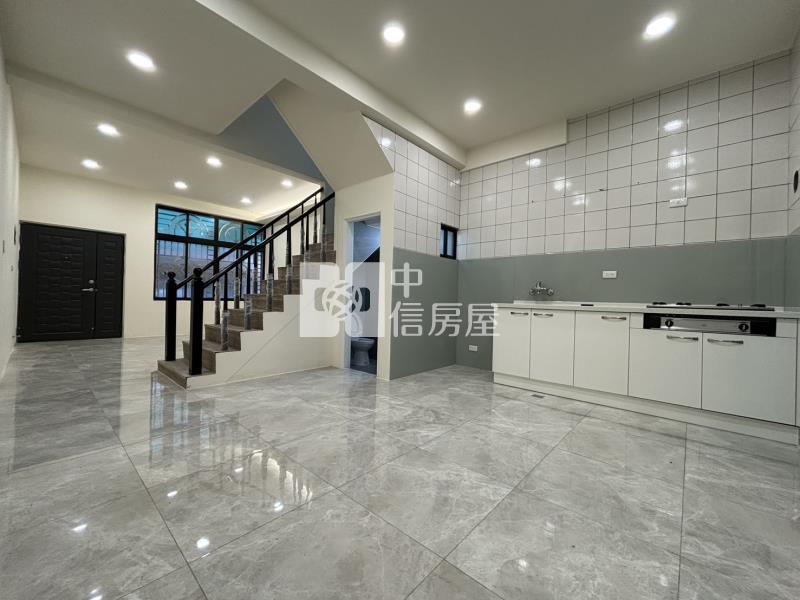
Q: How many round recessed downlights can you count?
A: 10